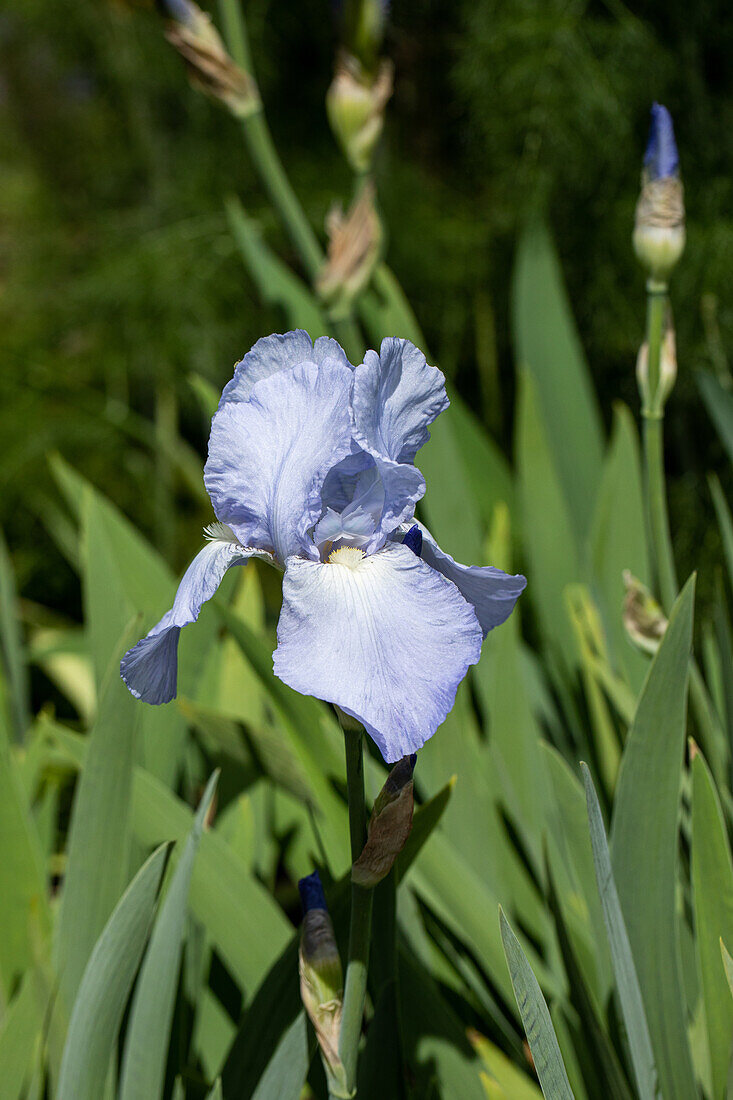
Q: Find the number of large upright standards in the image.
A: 3